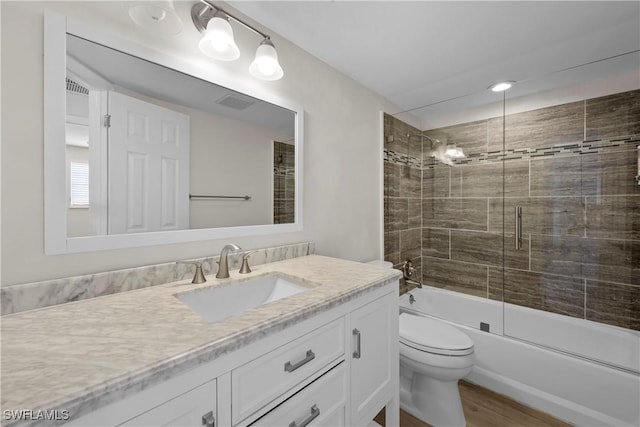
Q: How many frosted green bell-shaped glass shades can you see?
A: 0